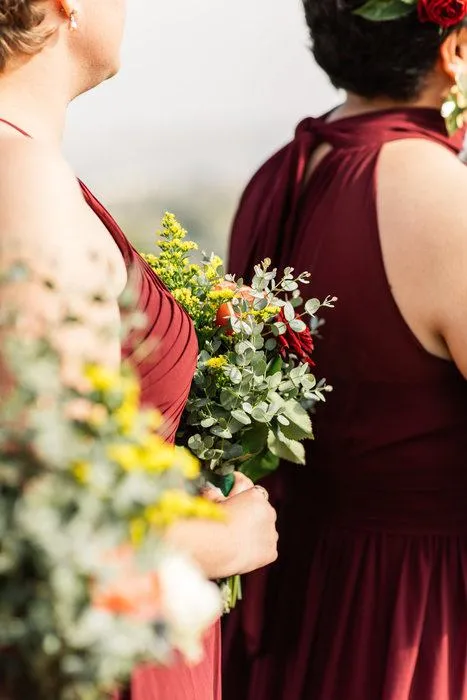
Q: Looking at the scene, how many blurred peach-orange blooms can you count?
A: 1